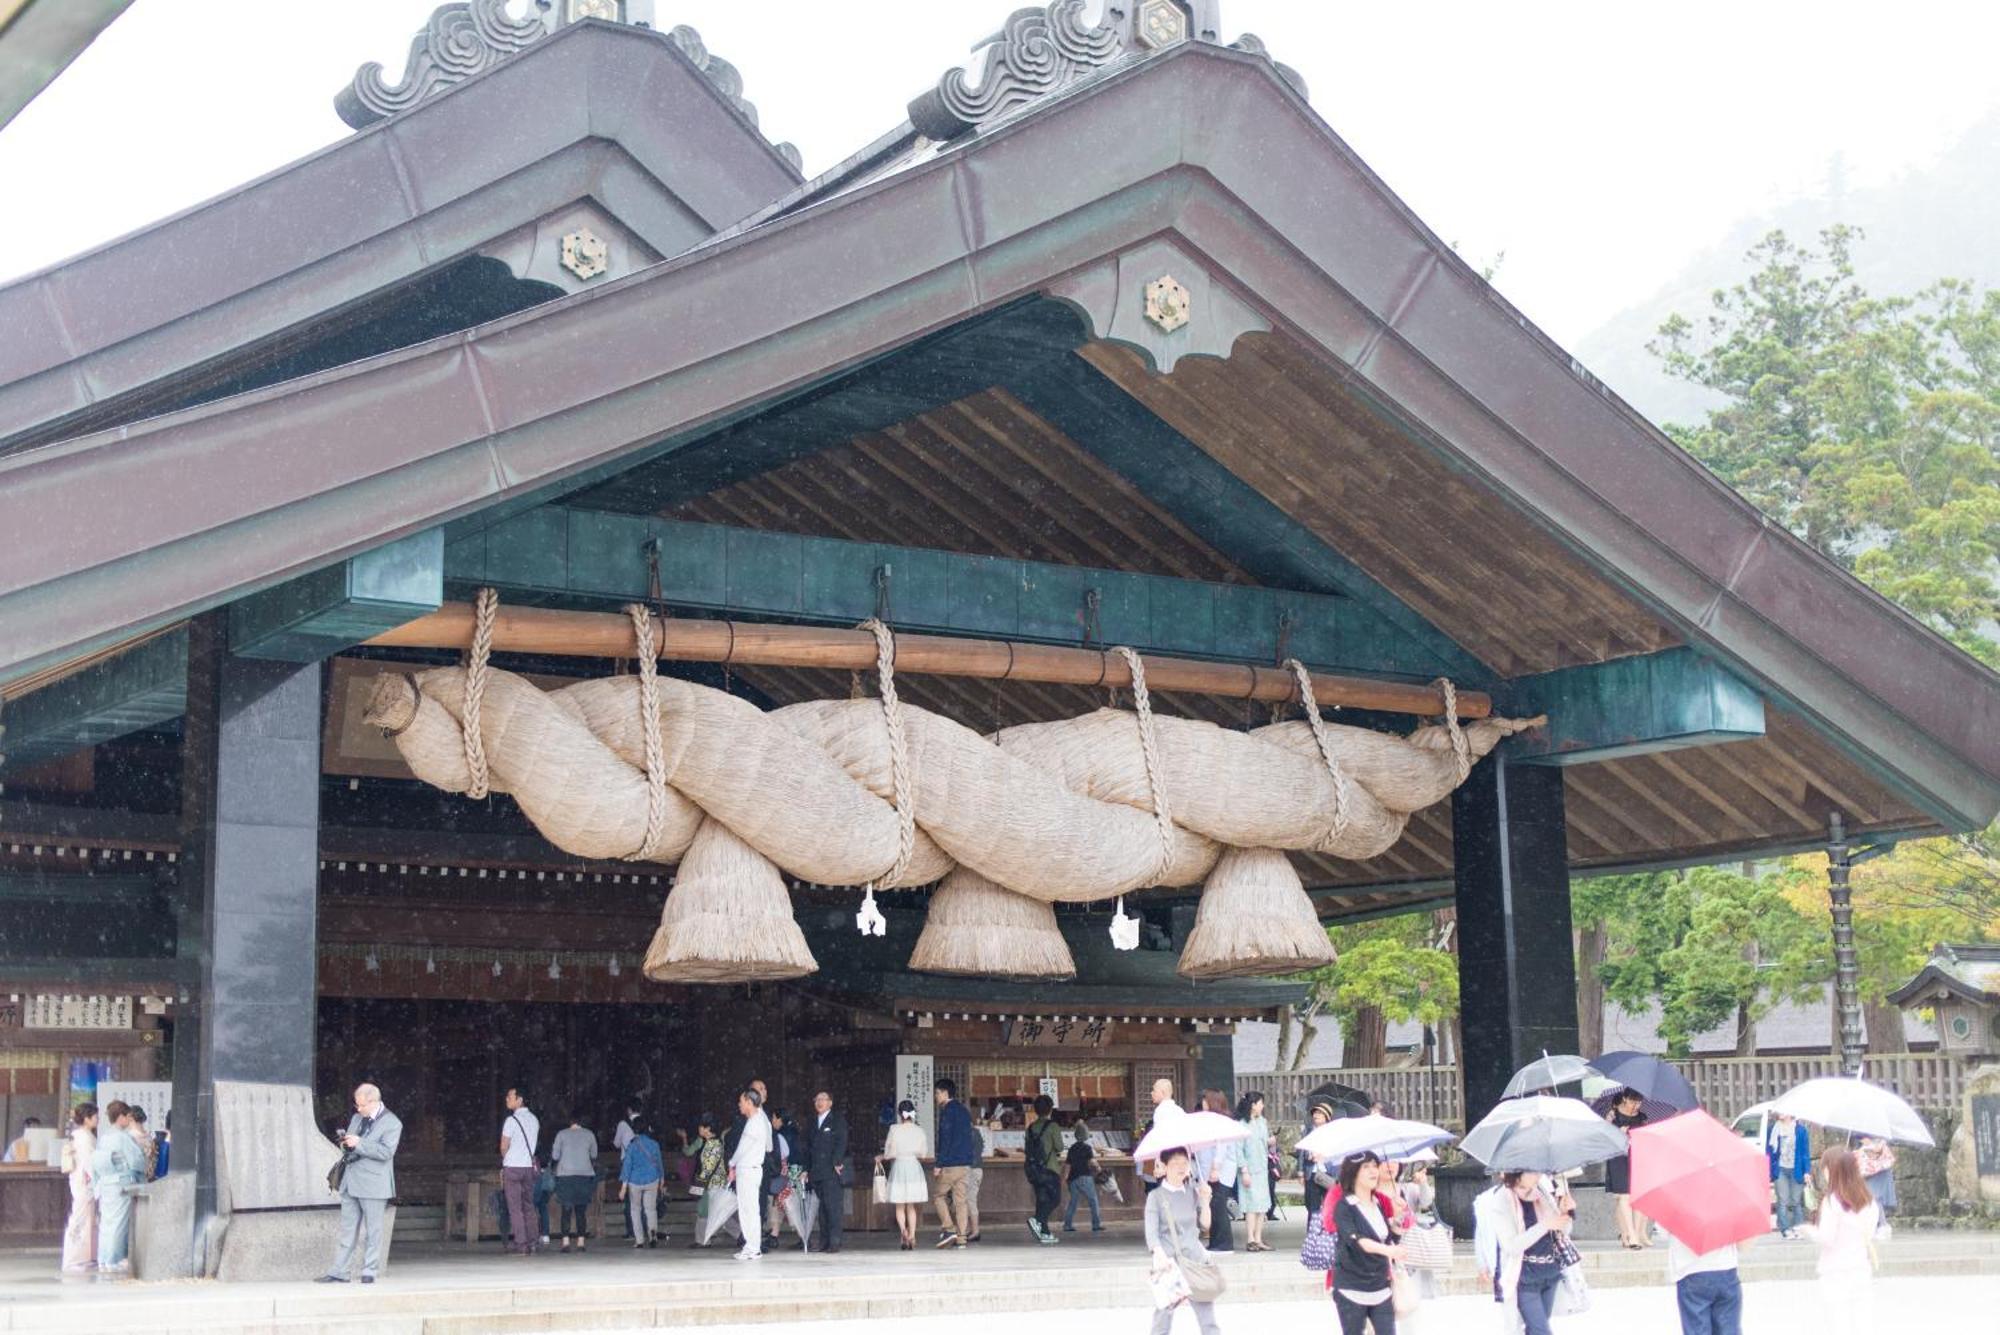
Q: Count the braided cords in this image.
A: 6